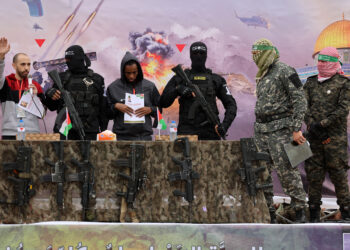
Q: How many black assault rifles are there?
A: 8